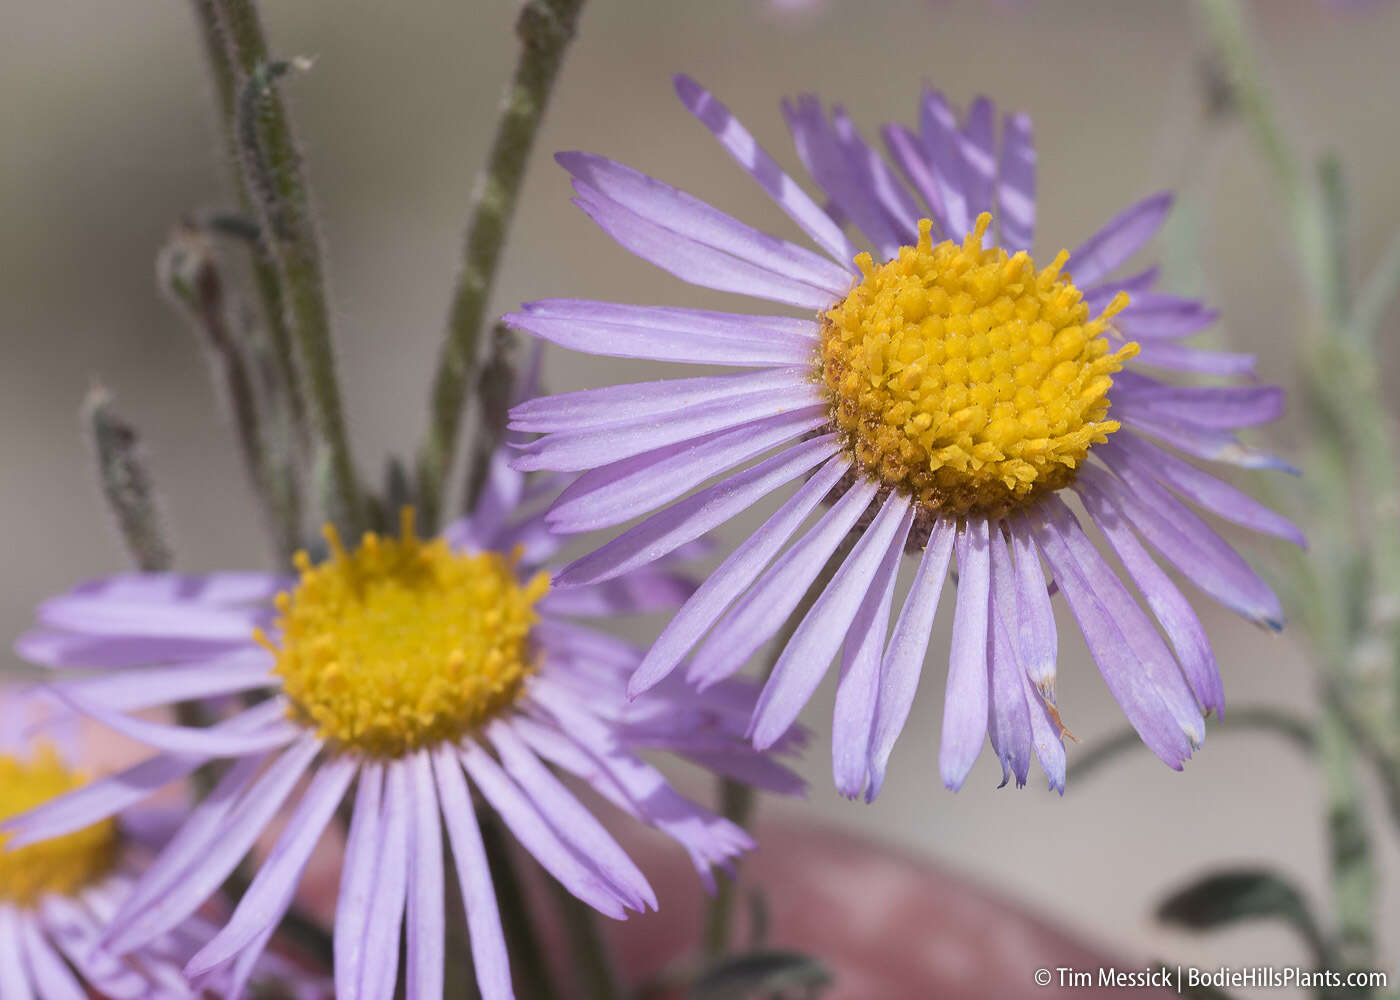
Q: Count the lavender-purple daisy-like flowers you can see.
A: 3